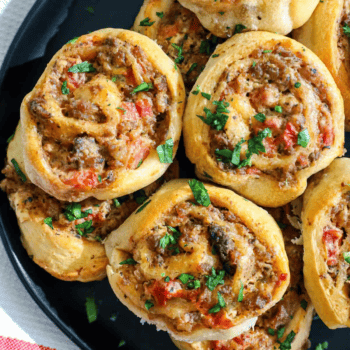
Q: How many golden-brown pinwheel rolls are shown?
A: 9